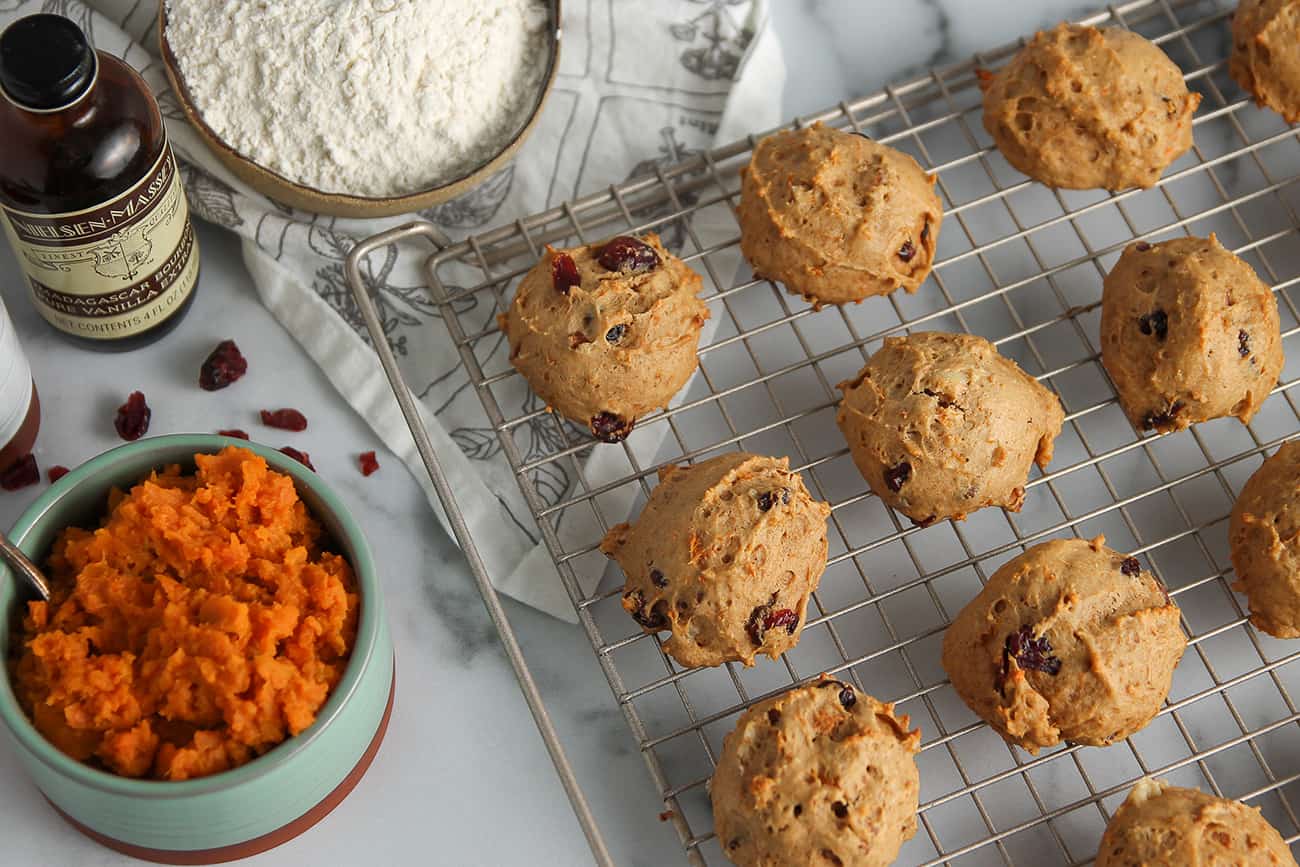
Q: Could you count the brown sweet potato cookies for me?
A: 11